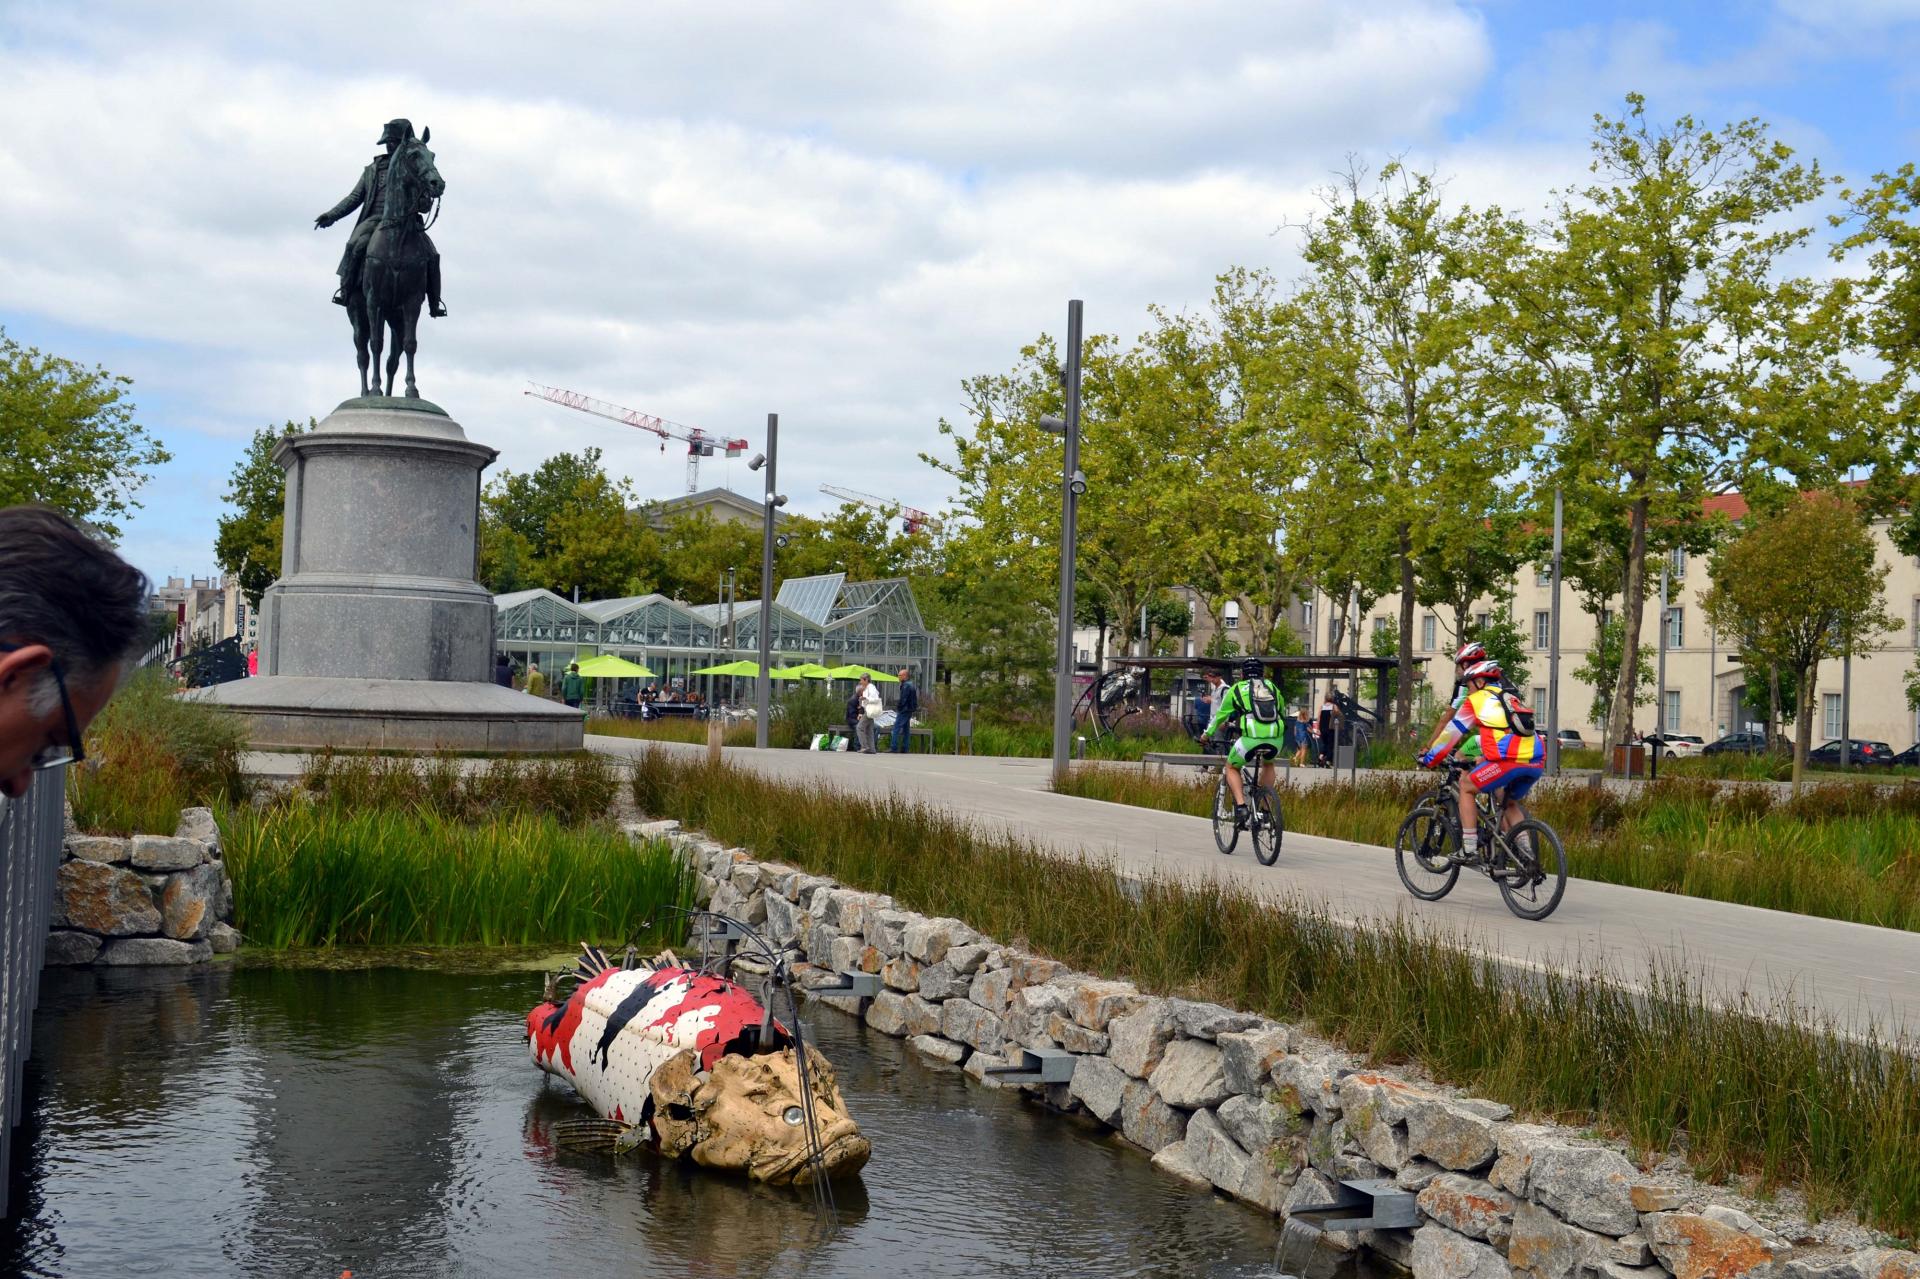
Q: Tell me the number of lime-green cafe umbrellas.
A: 4